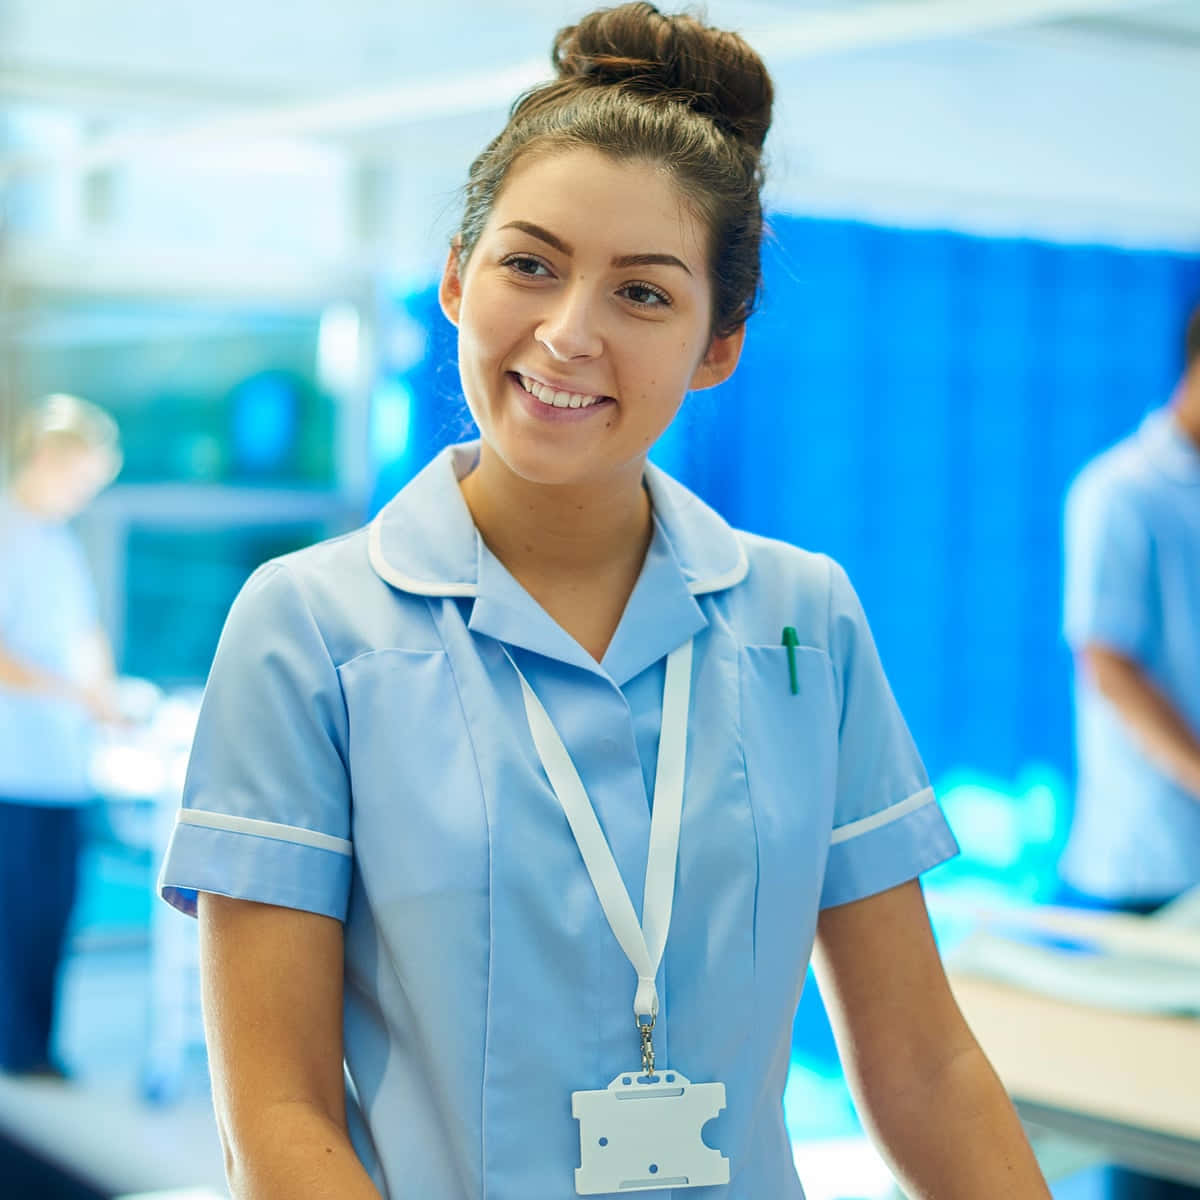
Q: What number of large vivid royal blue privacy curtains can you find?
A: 1